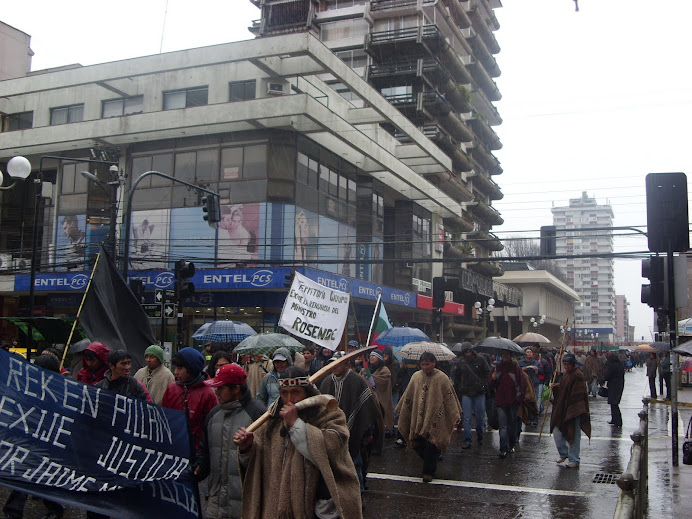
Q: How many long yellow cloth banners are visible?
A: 0